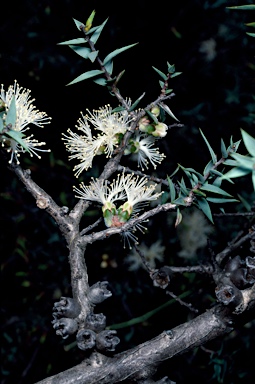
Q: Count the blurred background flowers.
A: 3